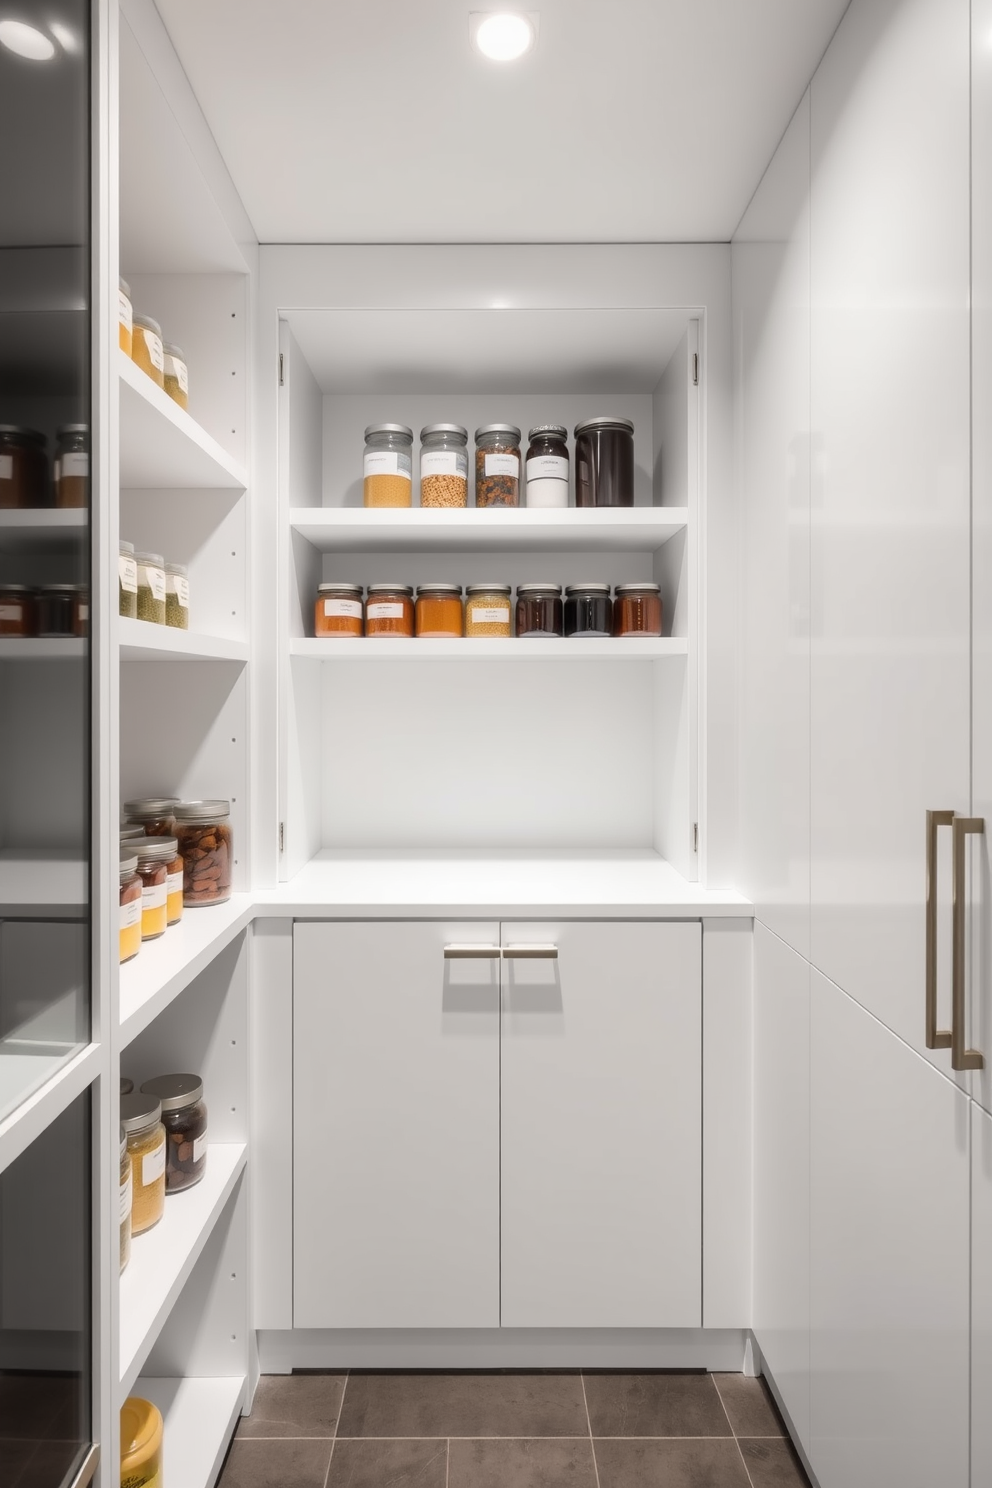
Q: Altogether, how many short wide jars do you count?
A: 7